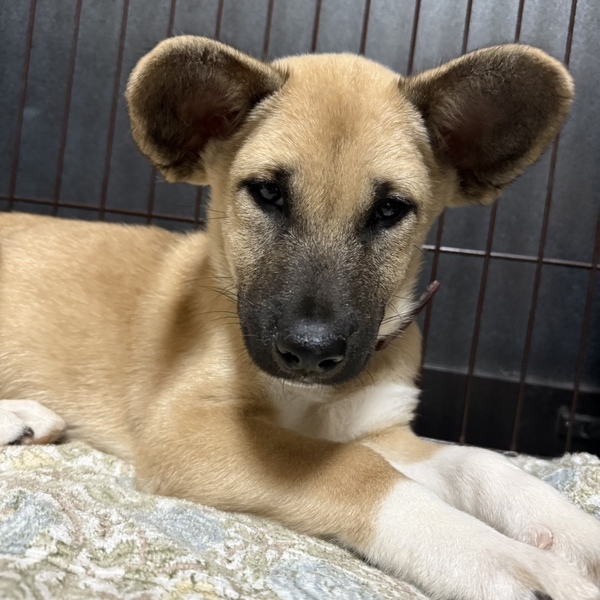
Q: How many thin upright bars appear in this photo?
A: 13